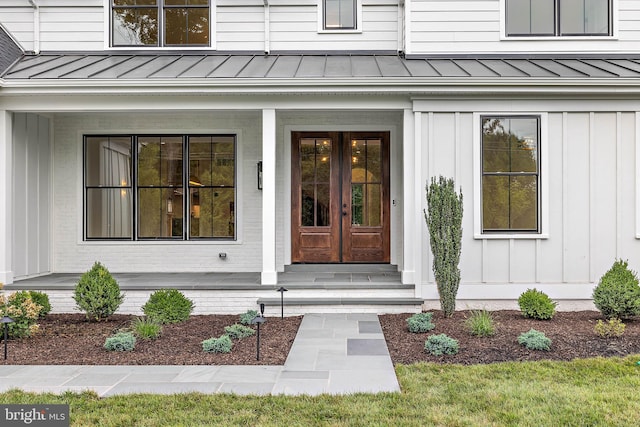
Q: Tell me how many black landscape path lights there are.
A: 3